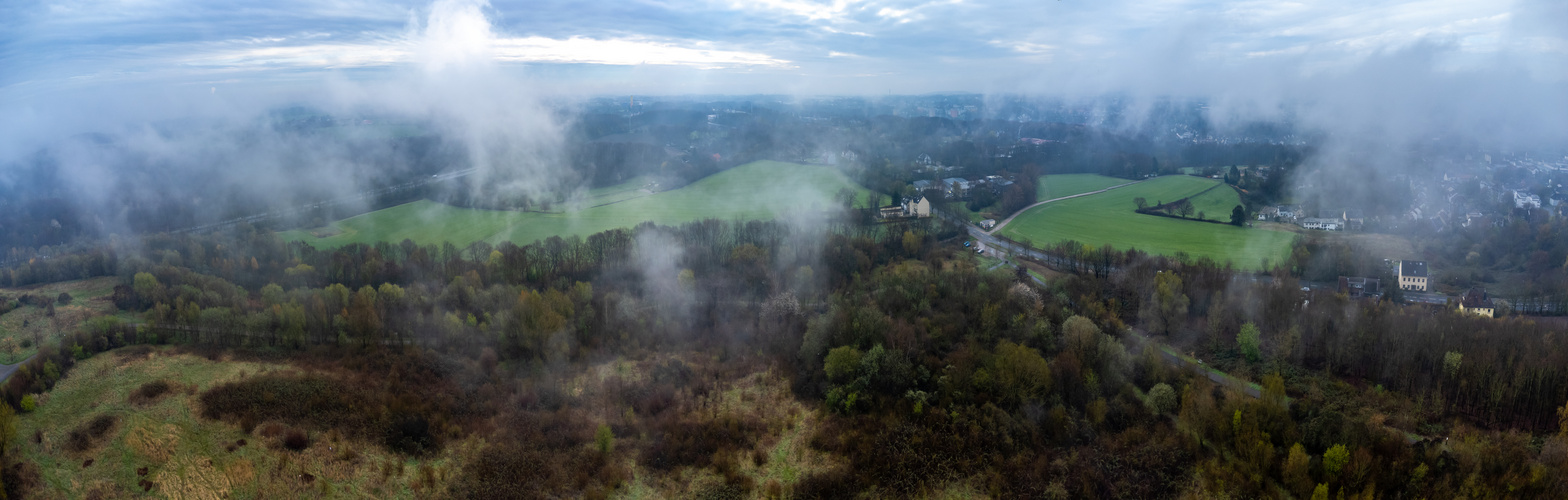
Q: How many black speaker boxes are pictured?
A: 0